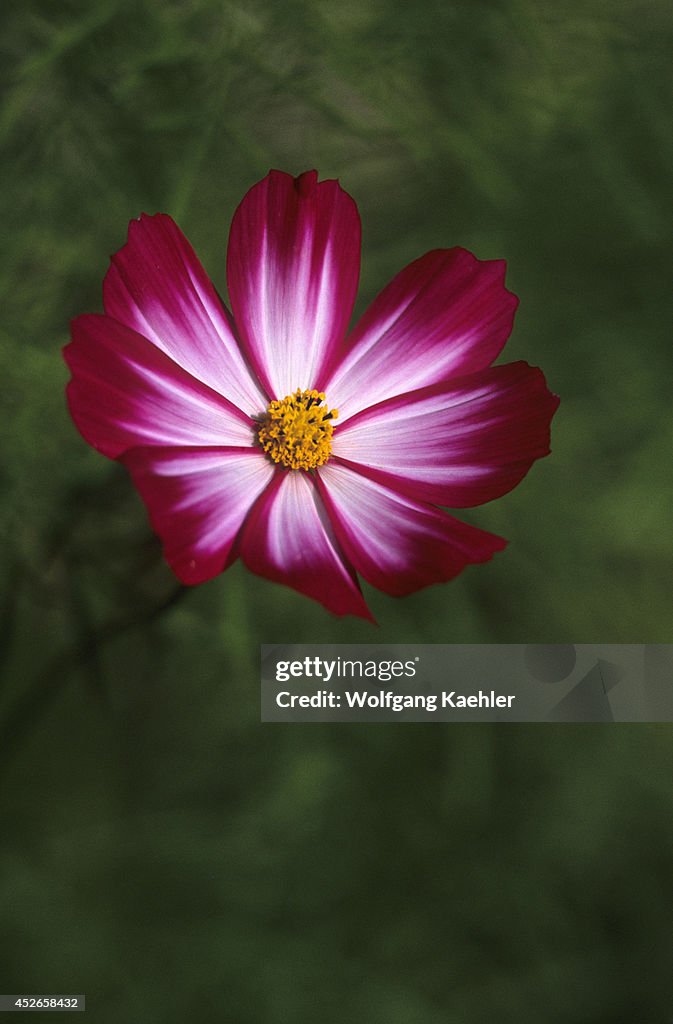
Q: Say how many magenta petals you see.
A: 8